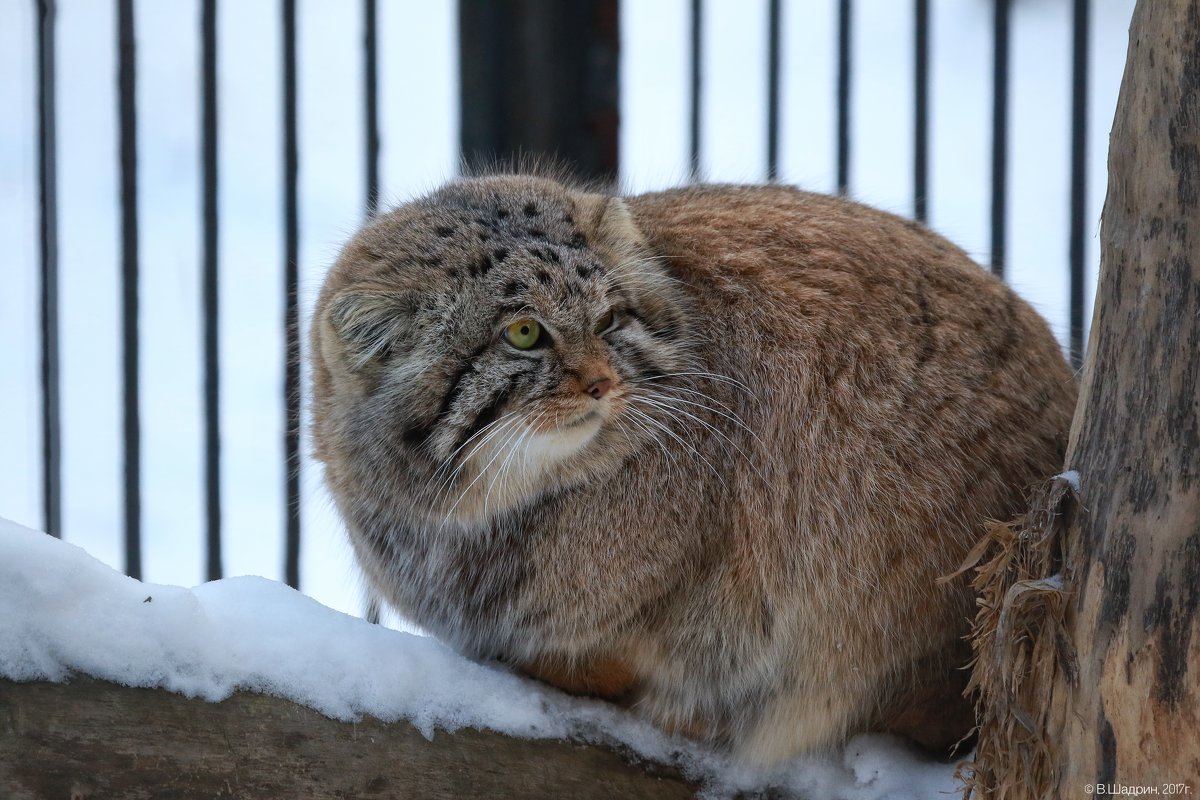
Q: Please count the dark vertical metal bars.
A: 11